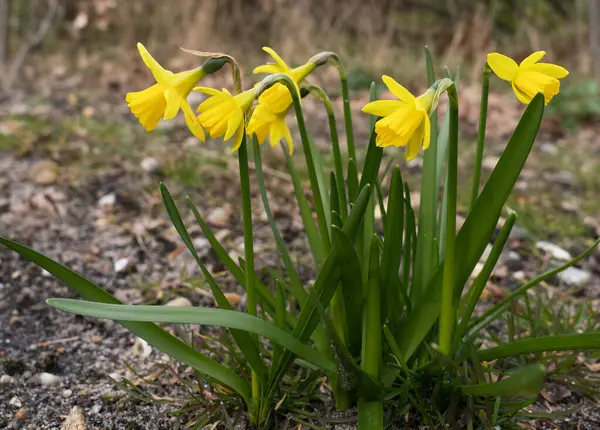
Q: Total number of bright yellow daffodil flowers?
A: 6